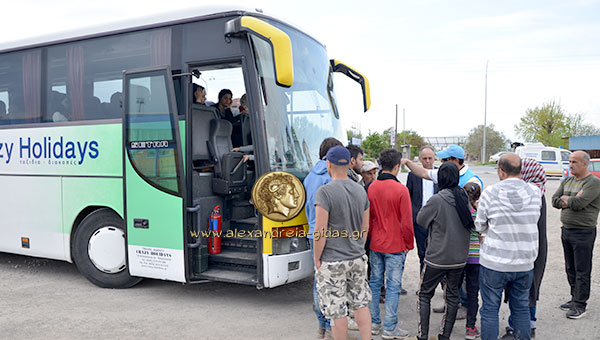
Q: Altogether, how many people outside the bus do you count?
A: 12